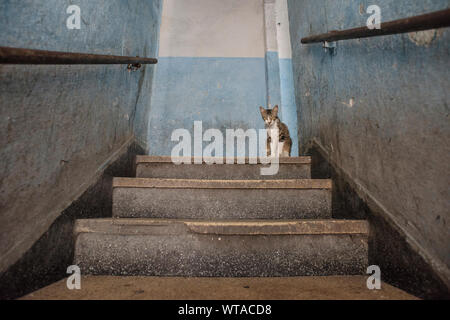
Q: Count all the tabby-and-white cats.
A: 1